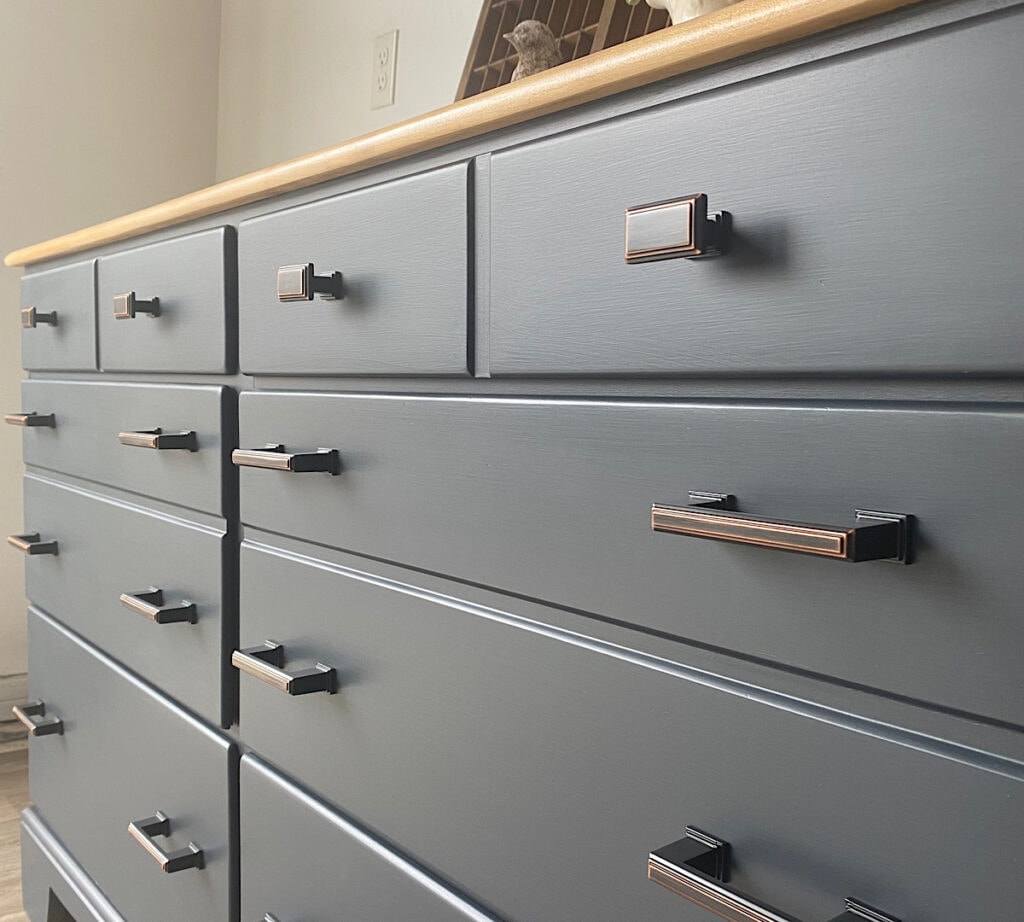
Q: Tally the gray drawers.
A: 10